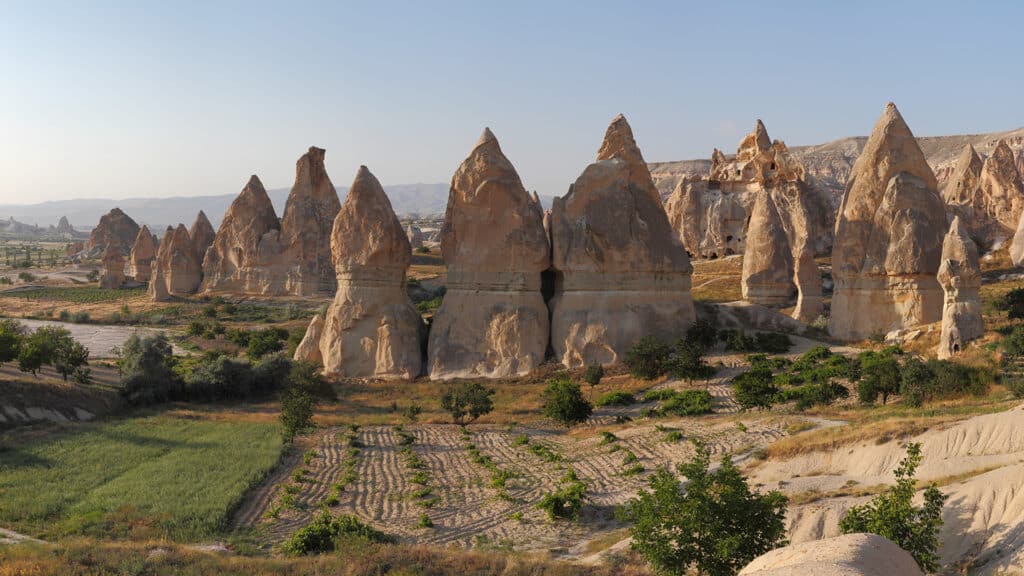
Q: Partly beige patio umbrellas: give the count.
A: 0